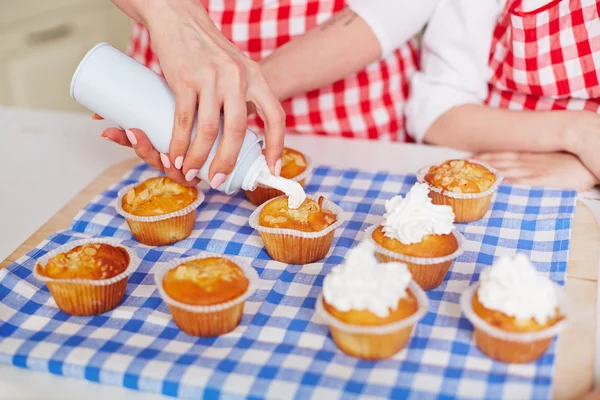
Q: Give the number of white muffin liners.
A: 9